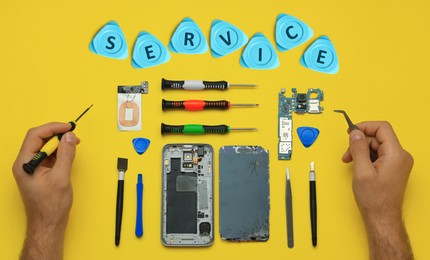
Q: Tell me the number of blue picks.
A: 9